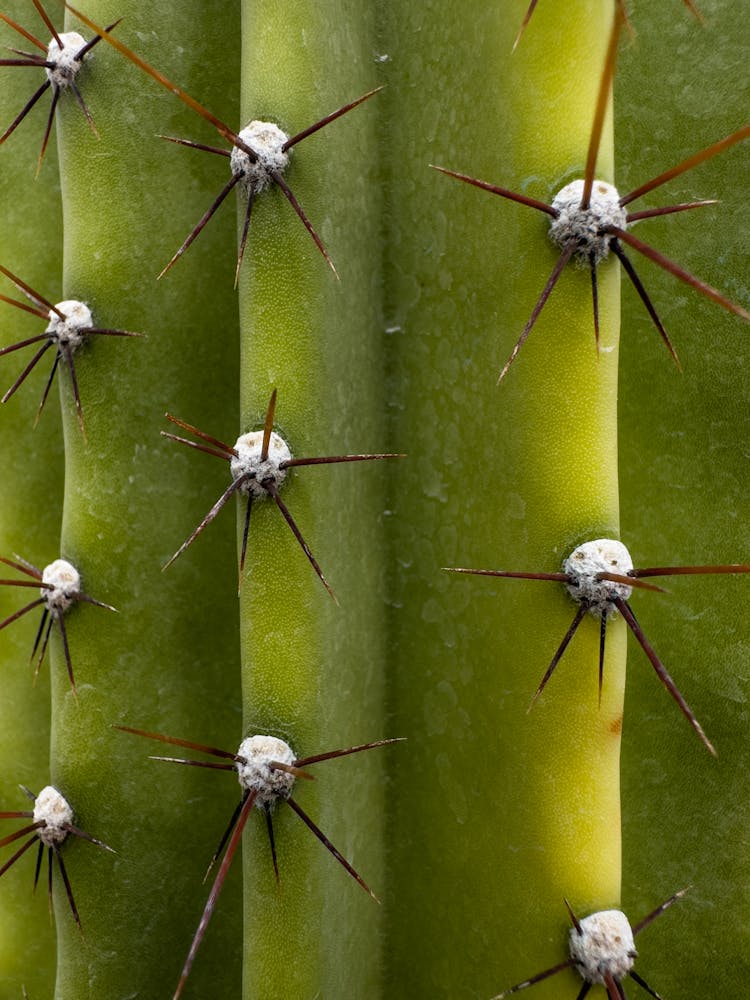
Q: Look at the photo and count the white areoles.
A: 10